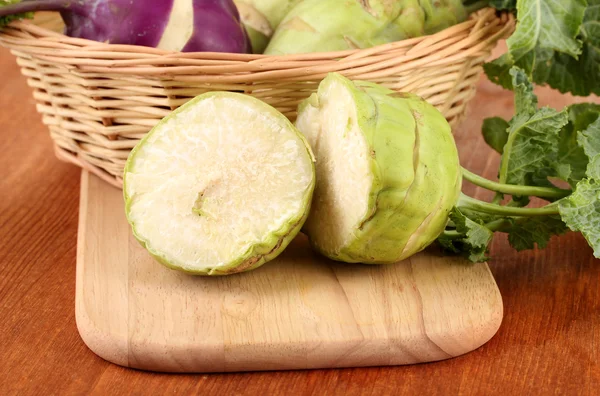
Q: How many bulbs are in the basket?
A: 3